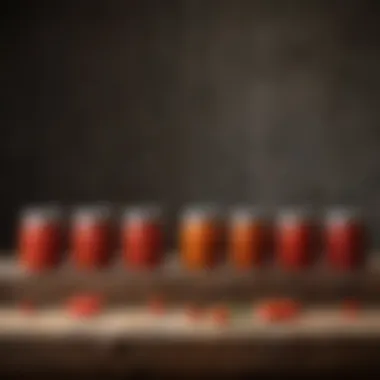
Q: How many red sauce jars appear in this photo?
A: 5